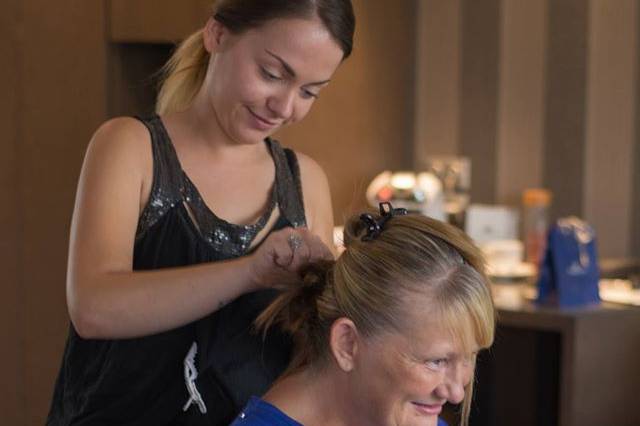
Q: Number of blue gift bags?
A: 1